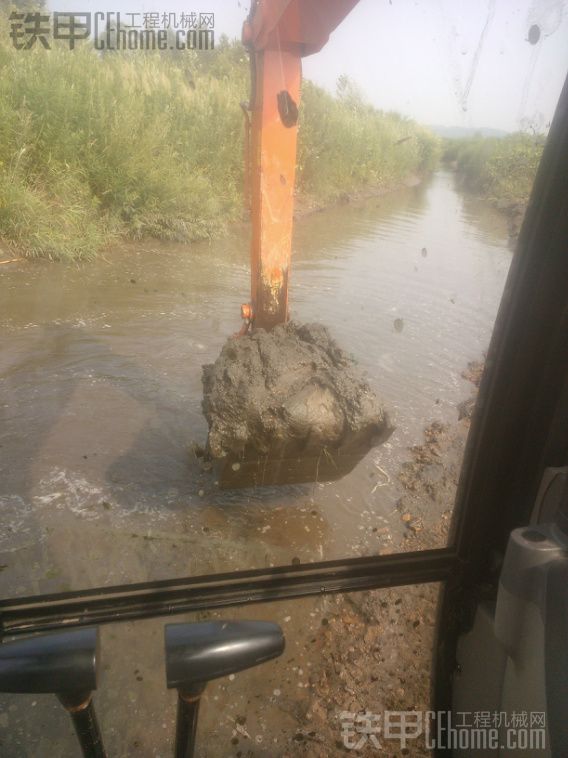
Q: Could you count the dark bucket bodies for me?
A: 1